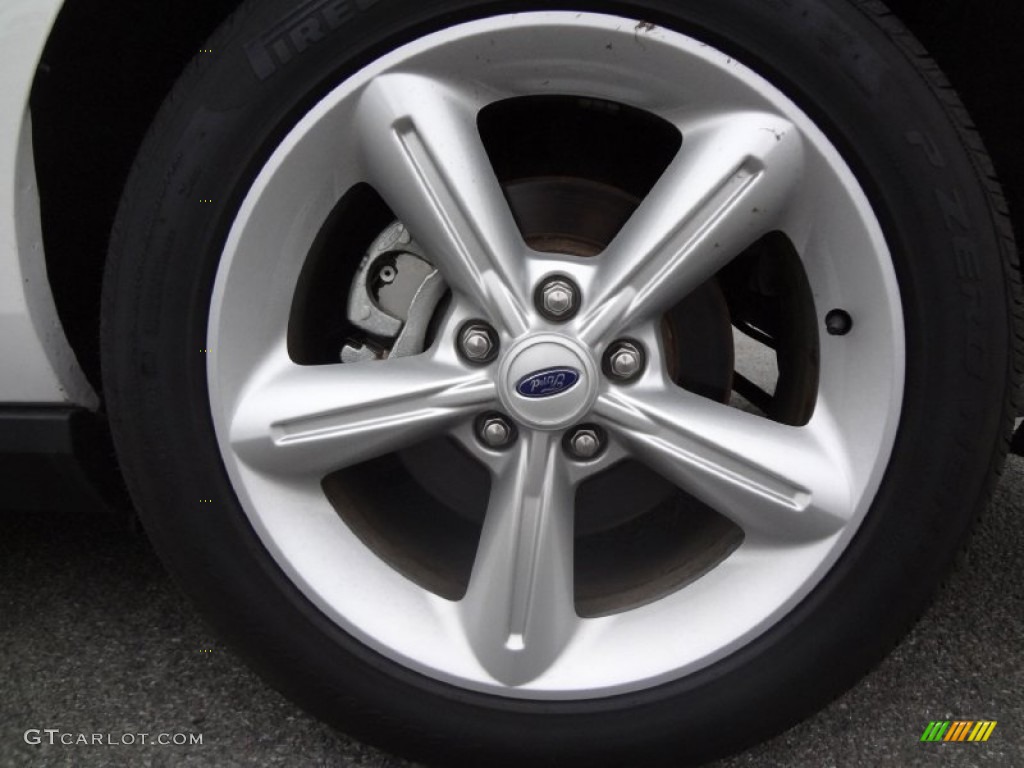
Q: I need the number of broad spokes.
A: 5